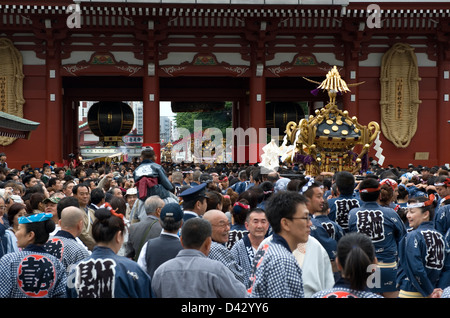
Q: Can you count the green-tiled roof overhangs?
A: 1